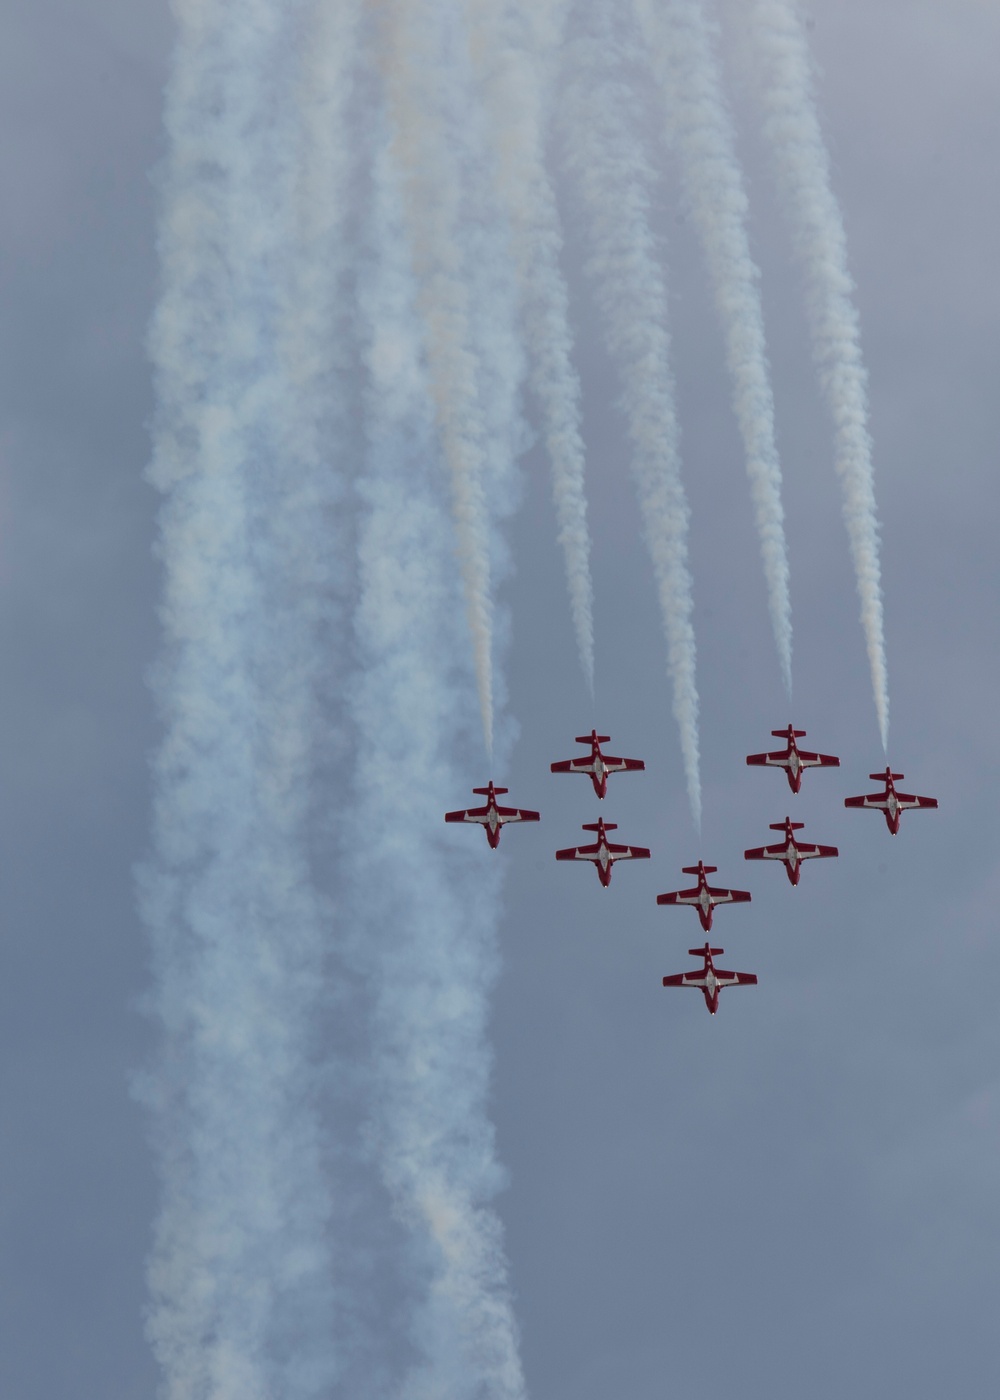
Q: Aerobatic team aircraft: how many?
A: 8